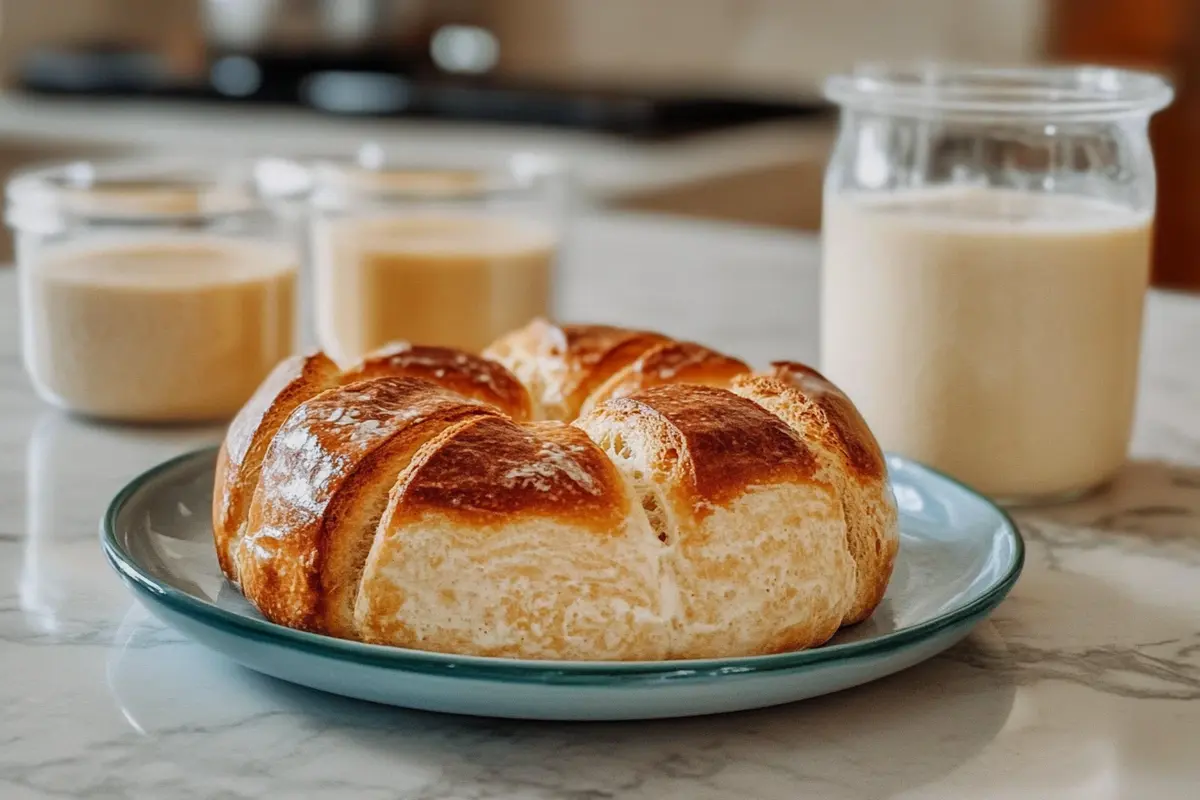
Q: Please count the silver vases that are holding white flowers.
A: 0